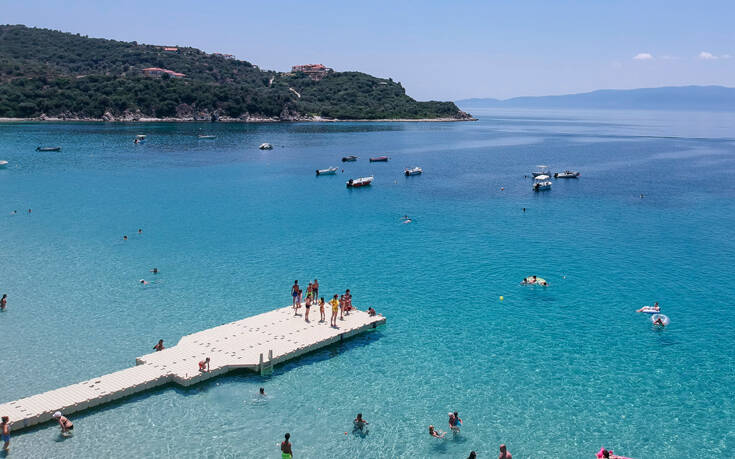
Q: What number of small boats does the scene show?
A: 13